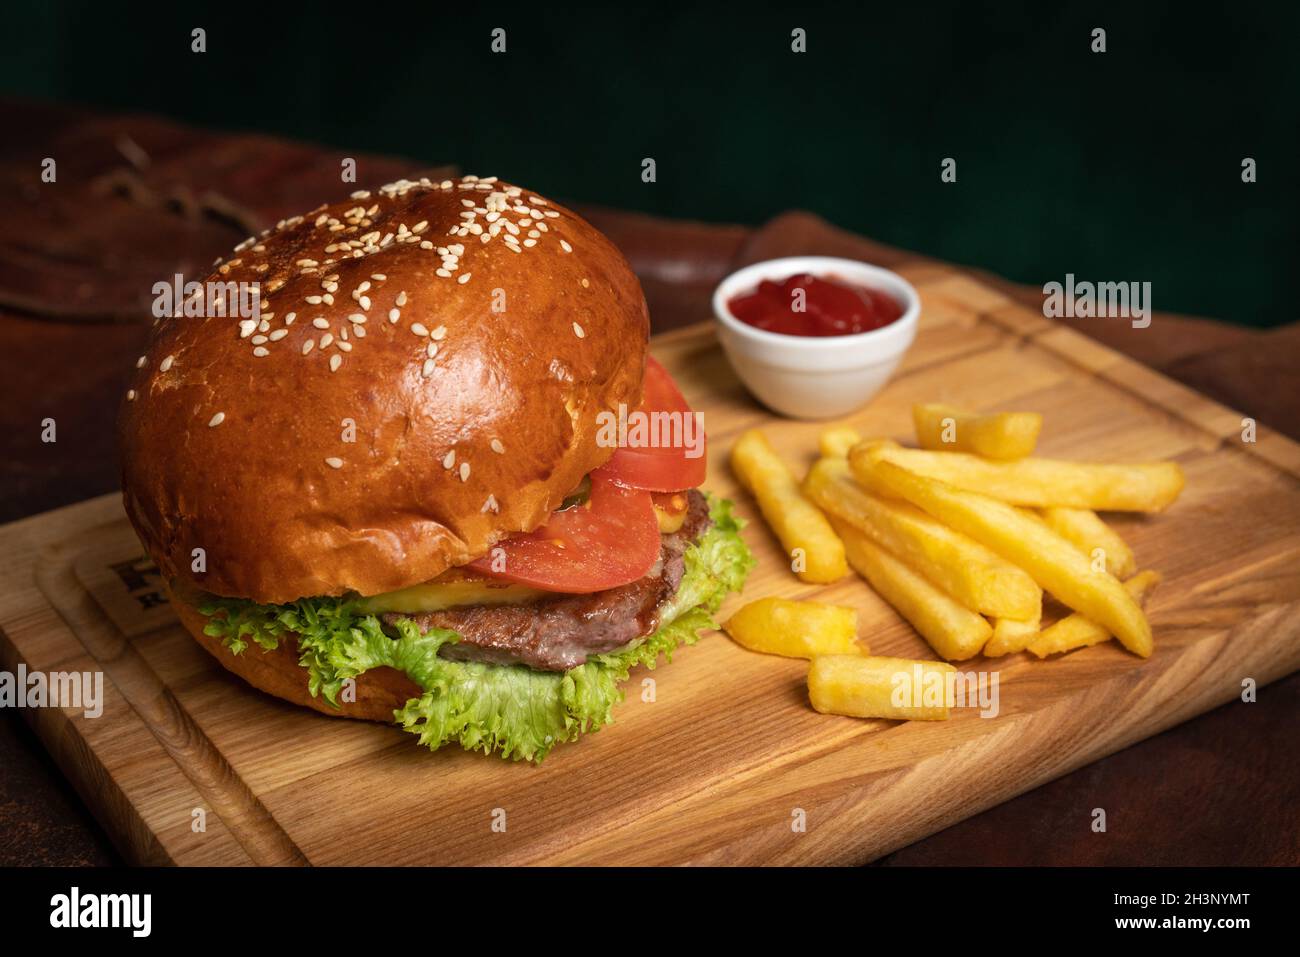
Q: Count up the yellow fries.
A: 12